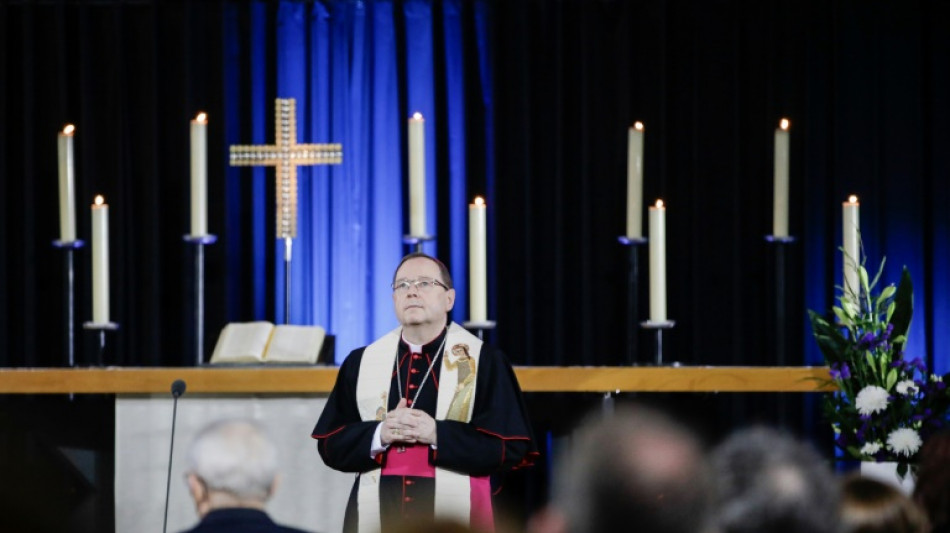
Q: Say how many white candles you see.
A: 9